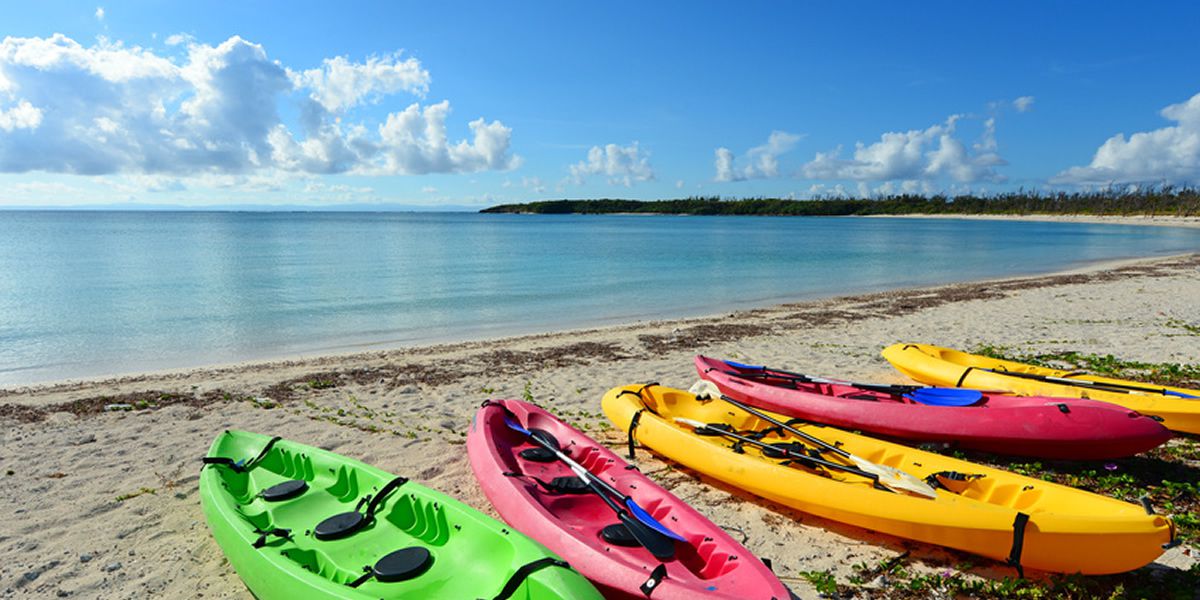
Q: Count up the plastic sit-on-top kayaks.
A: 5